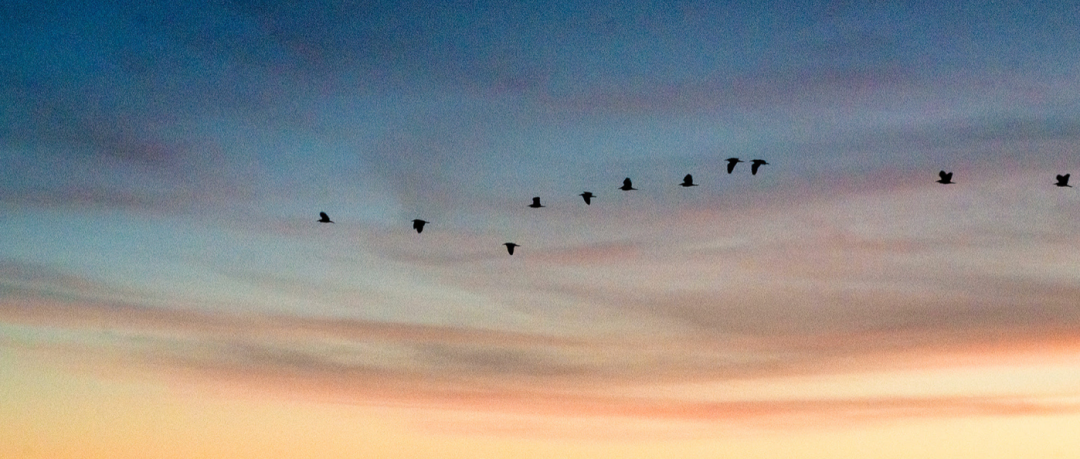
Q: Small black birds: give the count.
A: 11